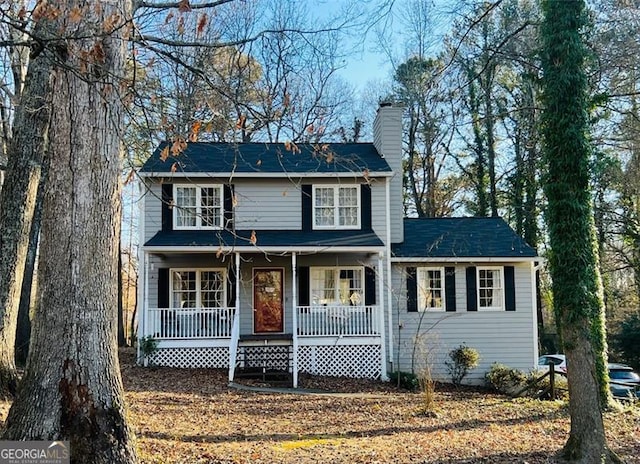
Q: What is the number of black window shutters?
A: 12